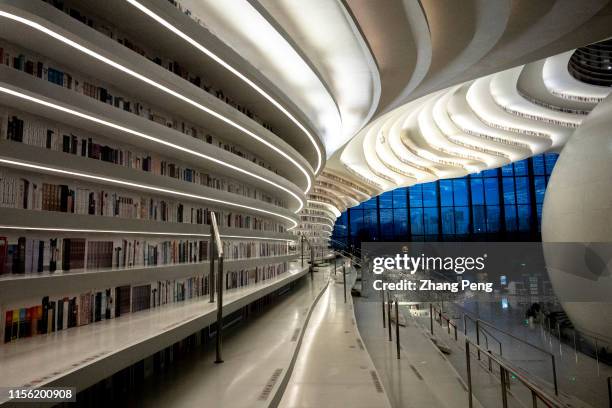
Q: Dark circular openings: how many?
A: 1